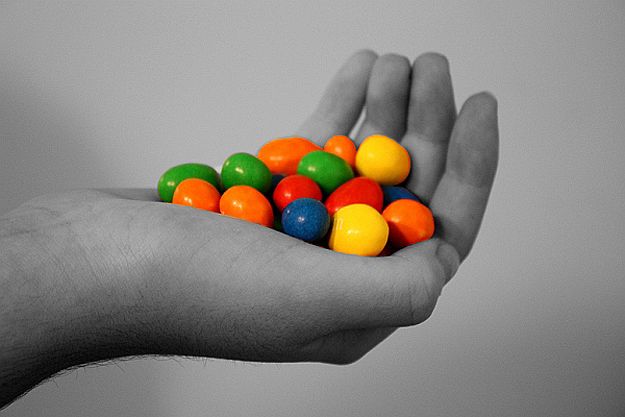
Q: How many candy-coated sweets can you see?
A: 15